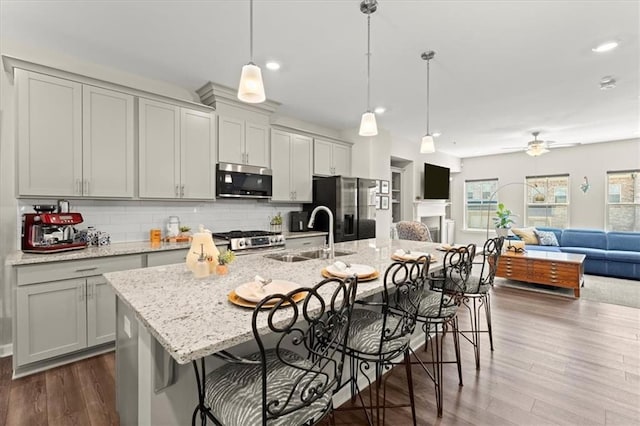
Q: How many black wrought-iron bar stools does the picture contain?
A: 4